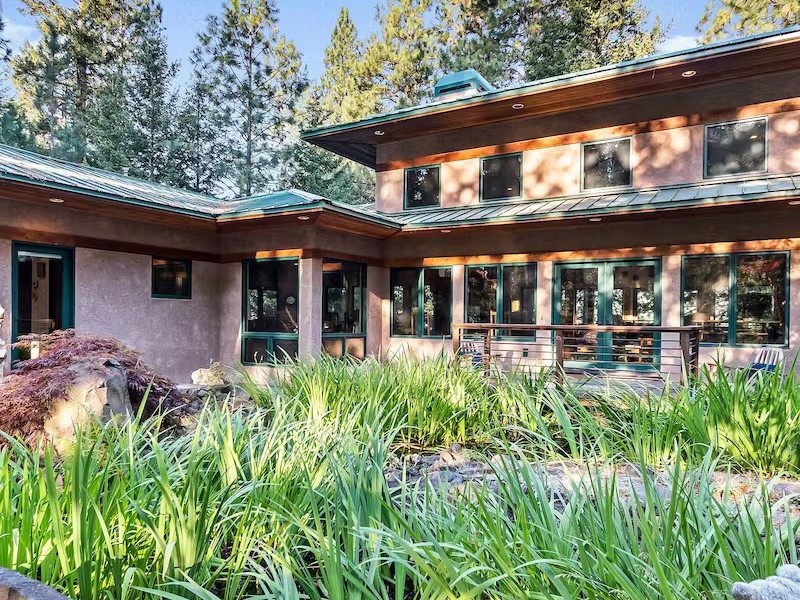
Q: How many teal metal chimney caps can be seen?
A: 1